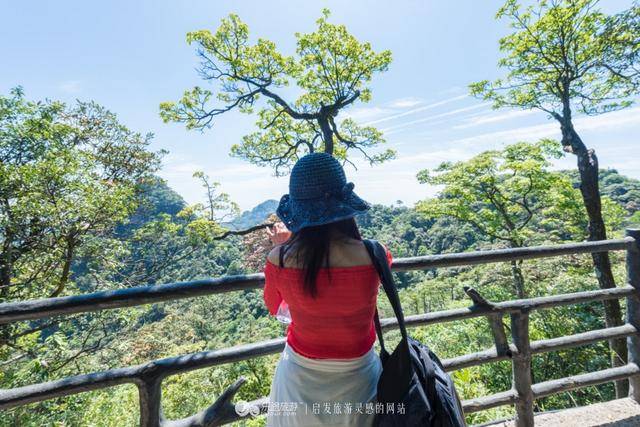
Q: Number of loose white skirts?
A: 1